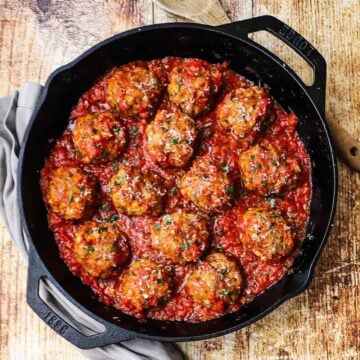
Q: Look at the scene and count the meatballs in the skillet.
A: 14